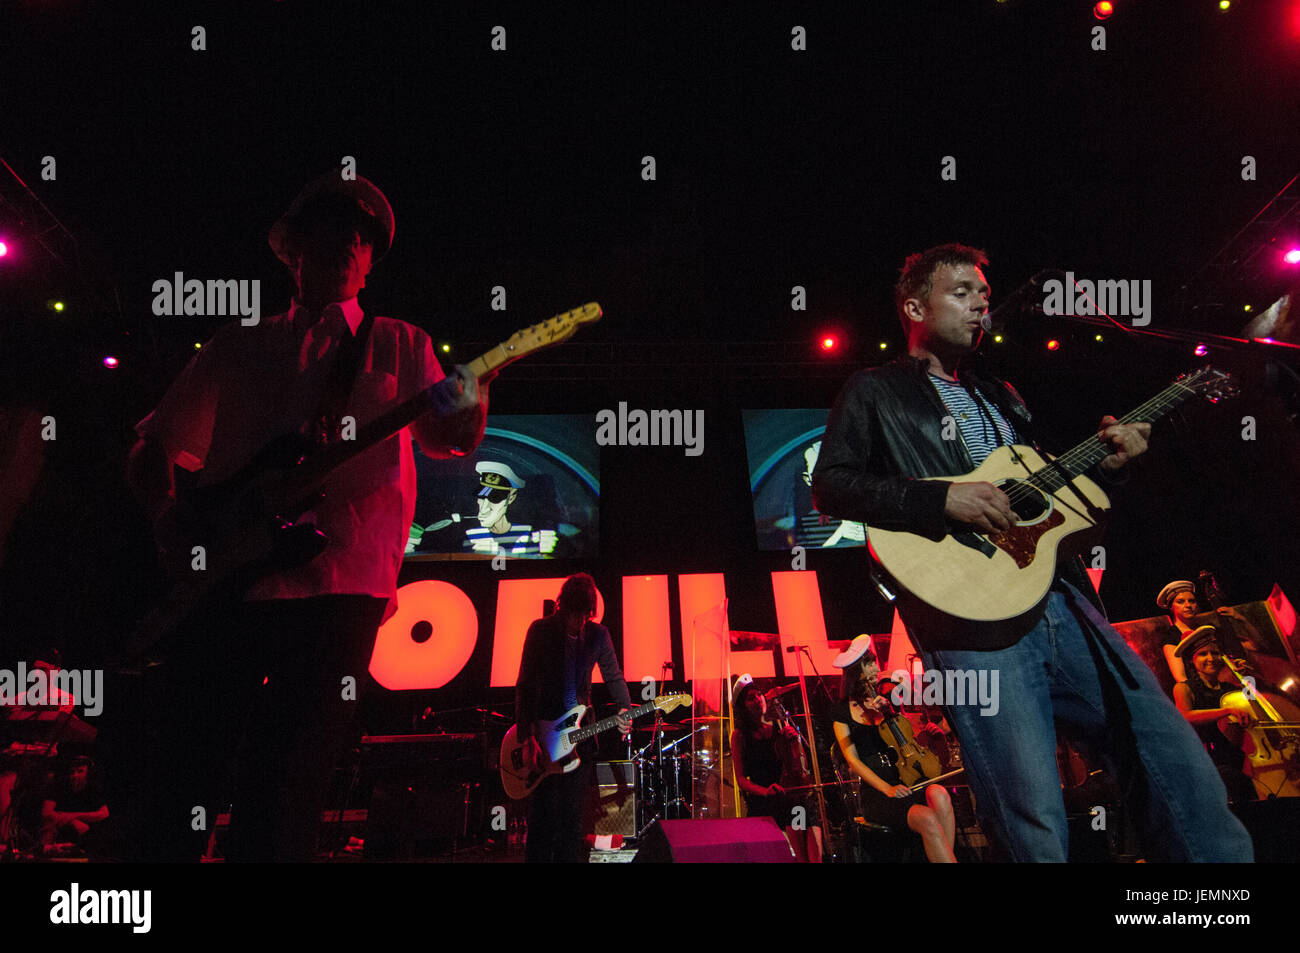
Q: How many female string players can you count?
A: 4